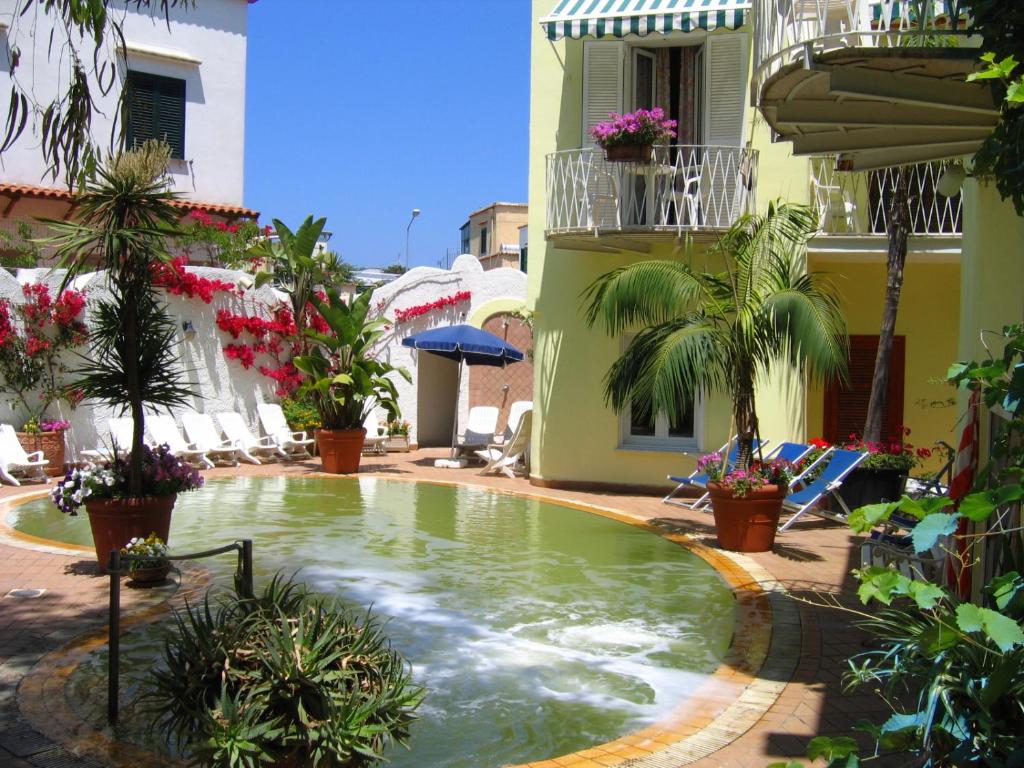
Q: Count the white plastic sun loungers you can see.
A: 10